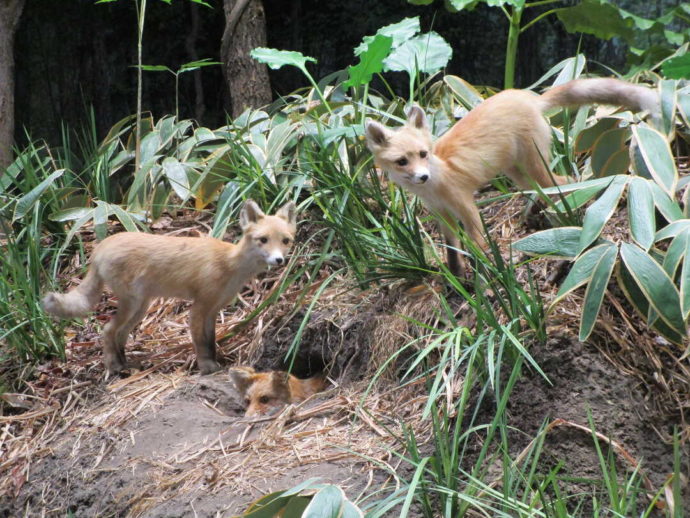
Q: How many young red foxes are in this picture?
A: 3